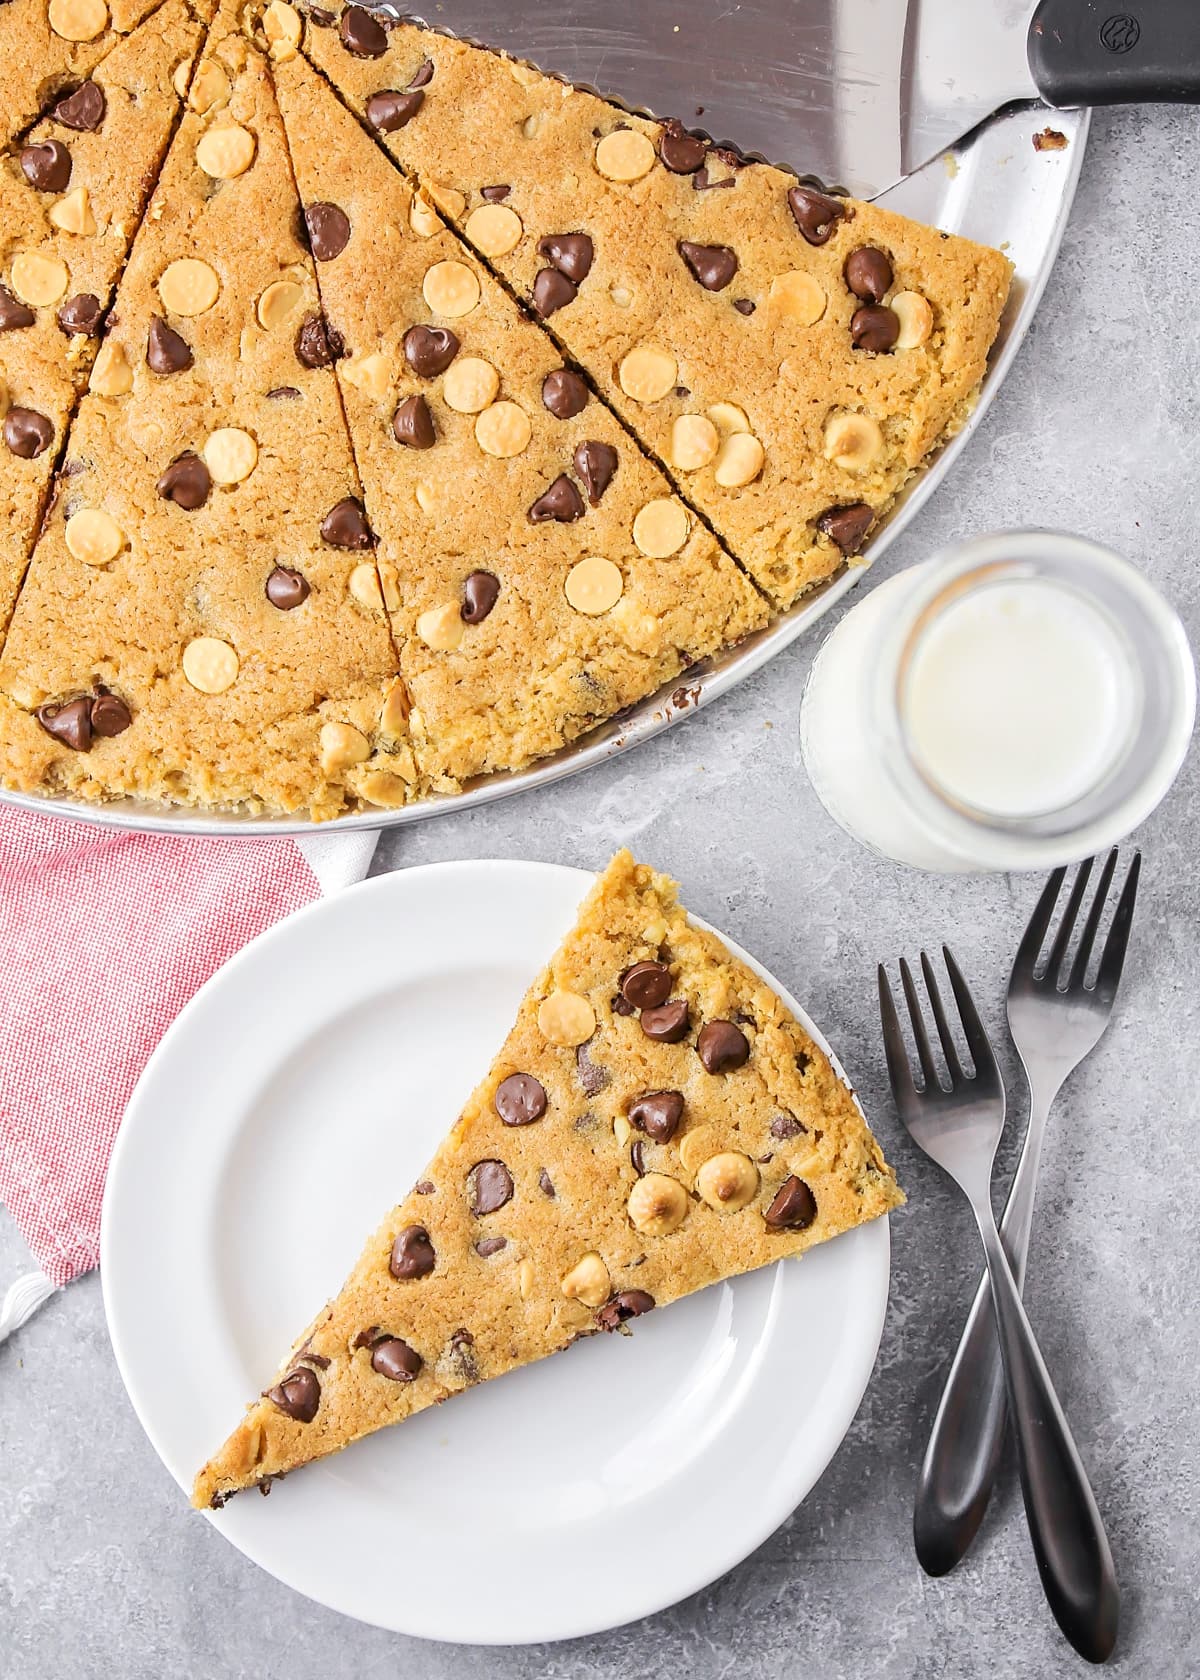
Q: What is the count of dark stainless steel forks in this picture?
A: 2